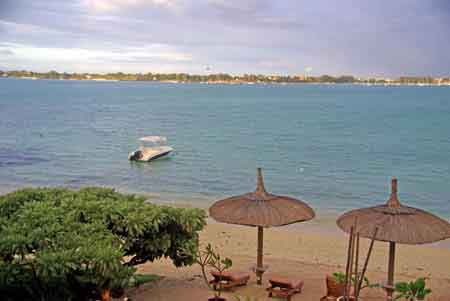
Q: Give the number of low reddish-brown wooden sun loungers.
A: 2